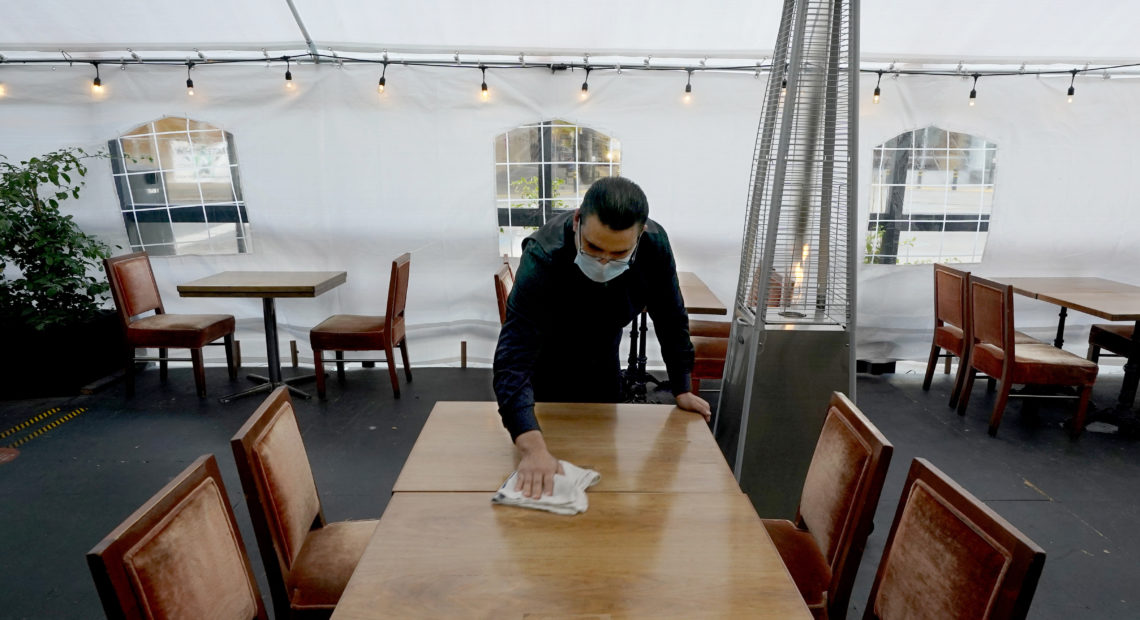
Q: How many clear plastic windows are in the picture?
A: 3